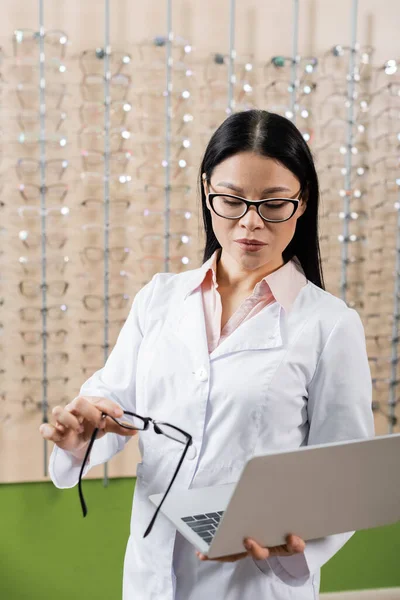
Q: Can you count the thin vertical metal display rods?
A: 7